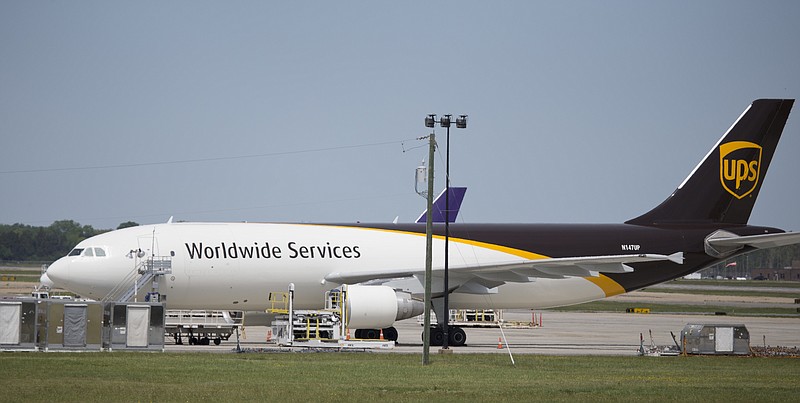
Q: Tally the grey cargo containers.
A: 4